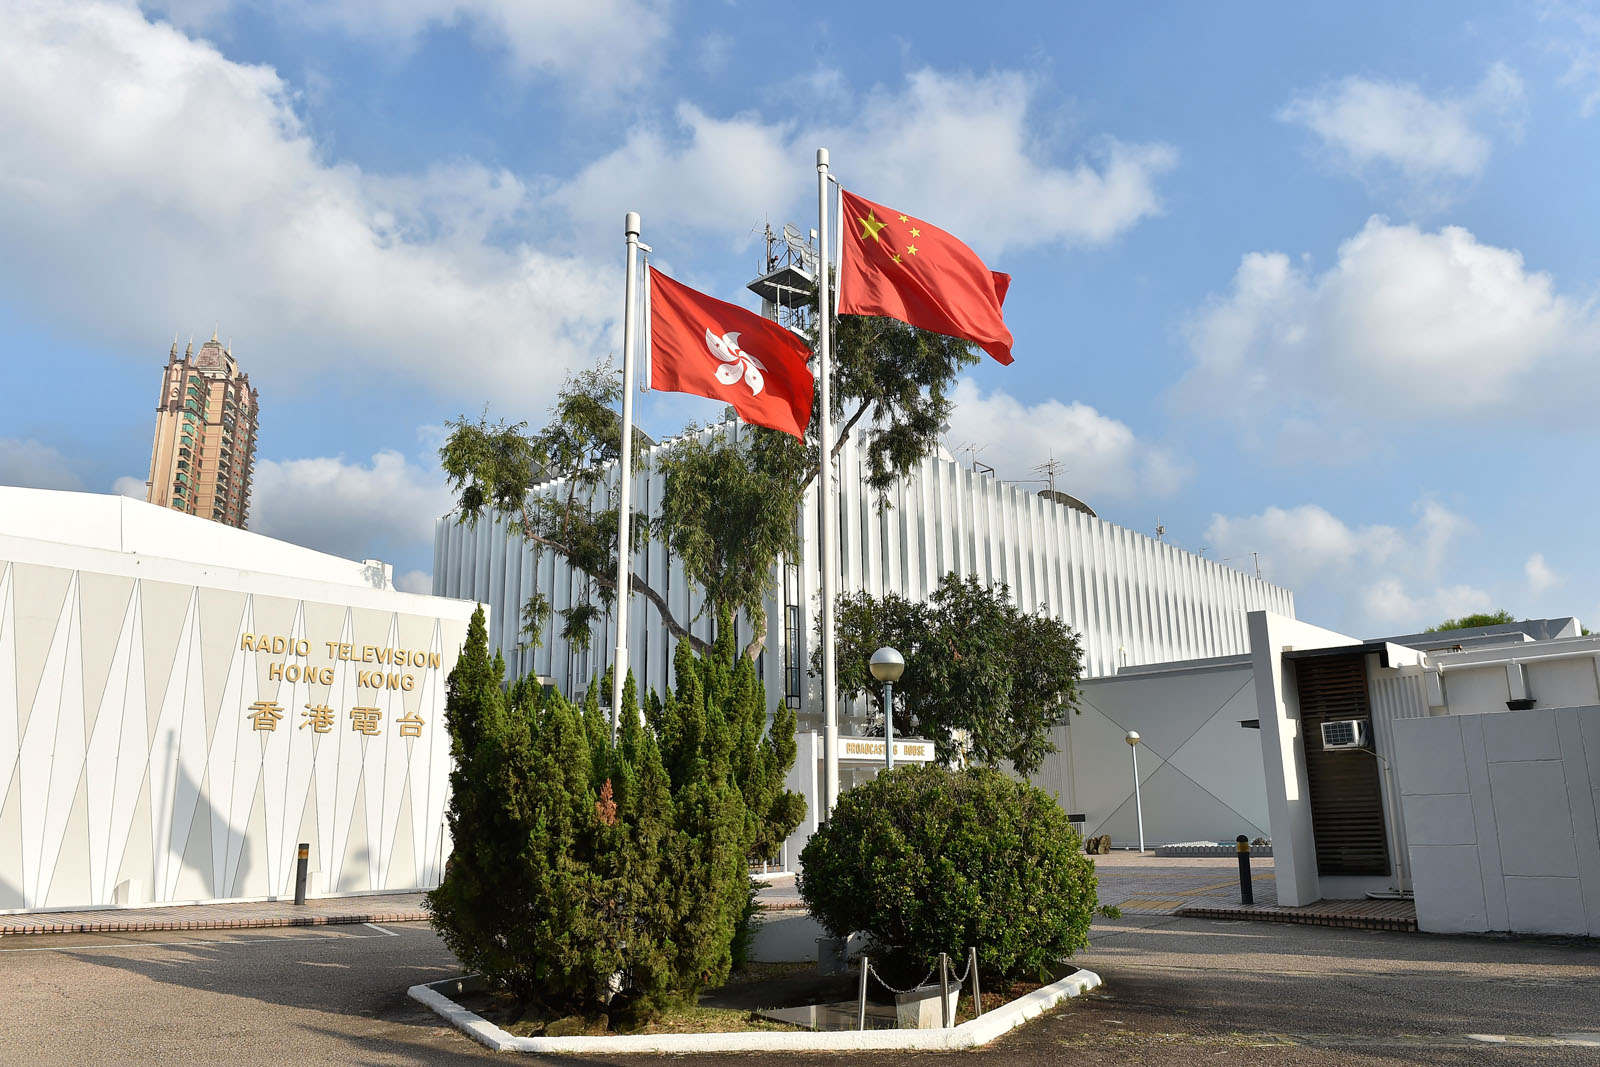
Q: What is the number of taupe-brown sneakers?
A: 0